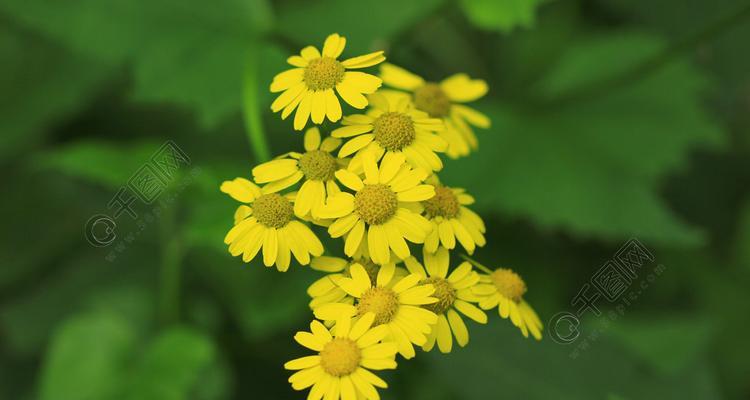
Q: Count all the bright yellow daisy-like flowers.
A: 12